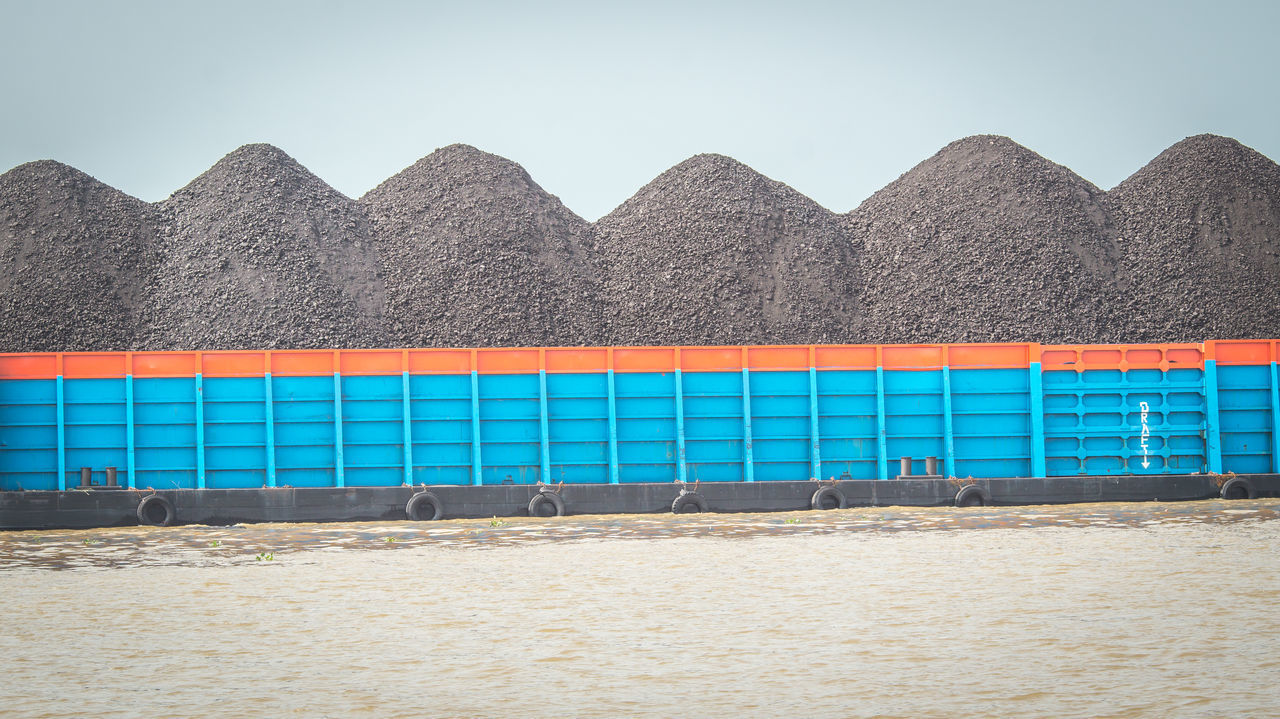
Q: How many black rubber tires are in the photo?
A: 7